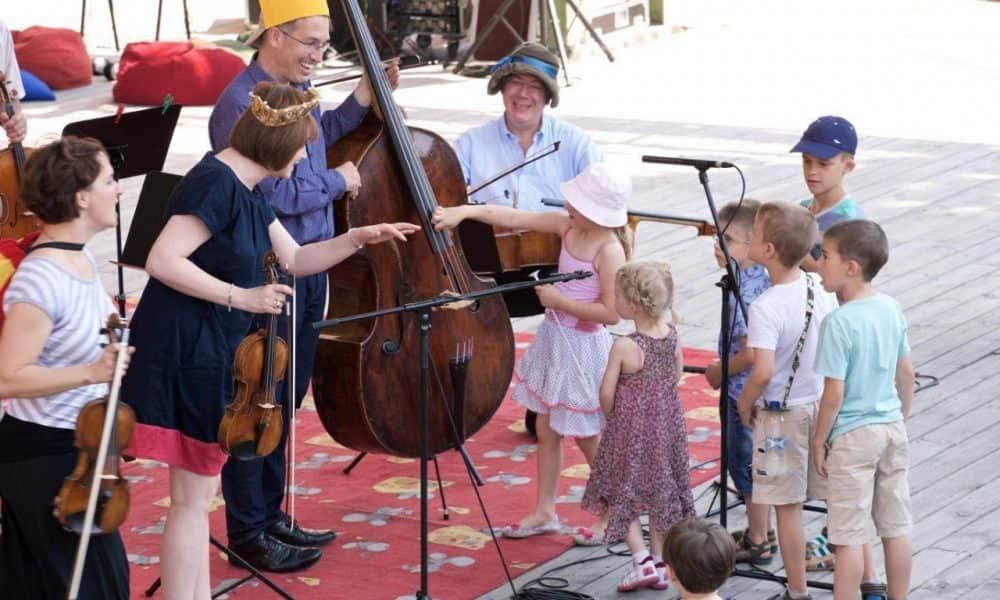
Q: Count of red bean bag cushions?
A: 2